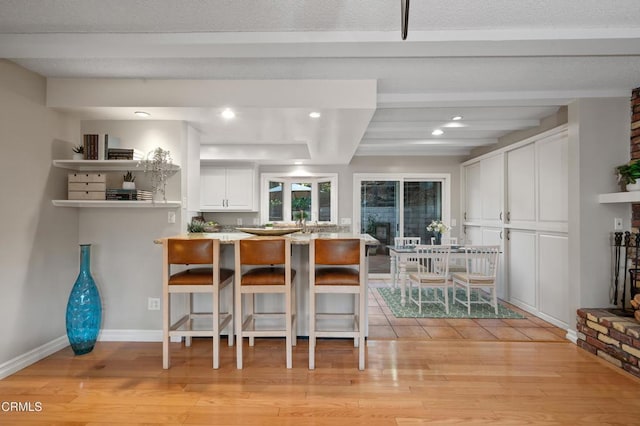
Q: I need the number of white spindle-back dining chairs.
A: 4